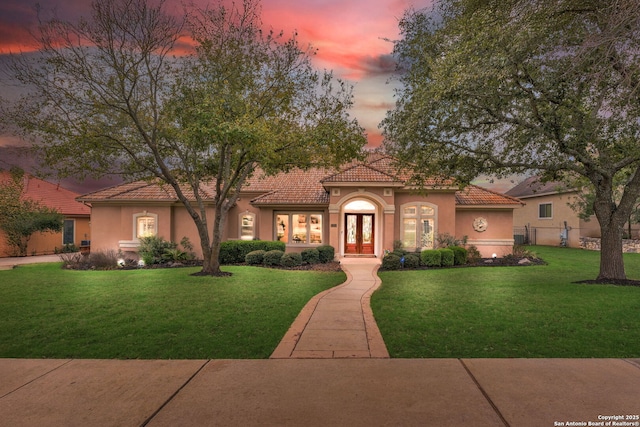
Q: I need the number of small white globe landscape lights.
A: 3